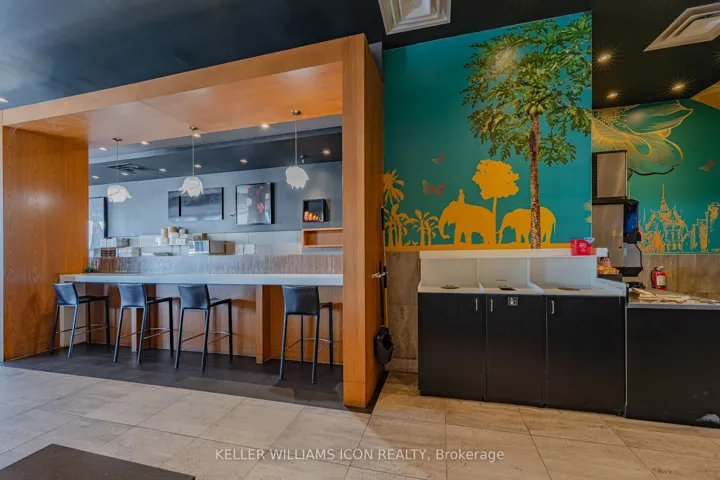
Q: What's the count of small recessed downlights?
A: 14